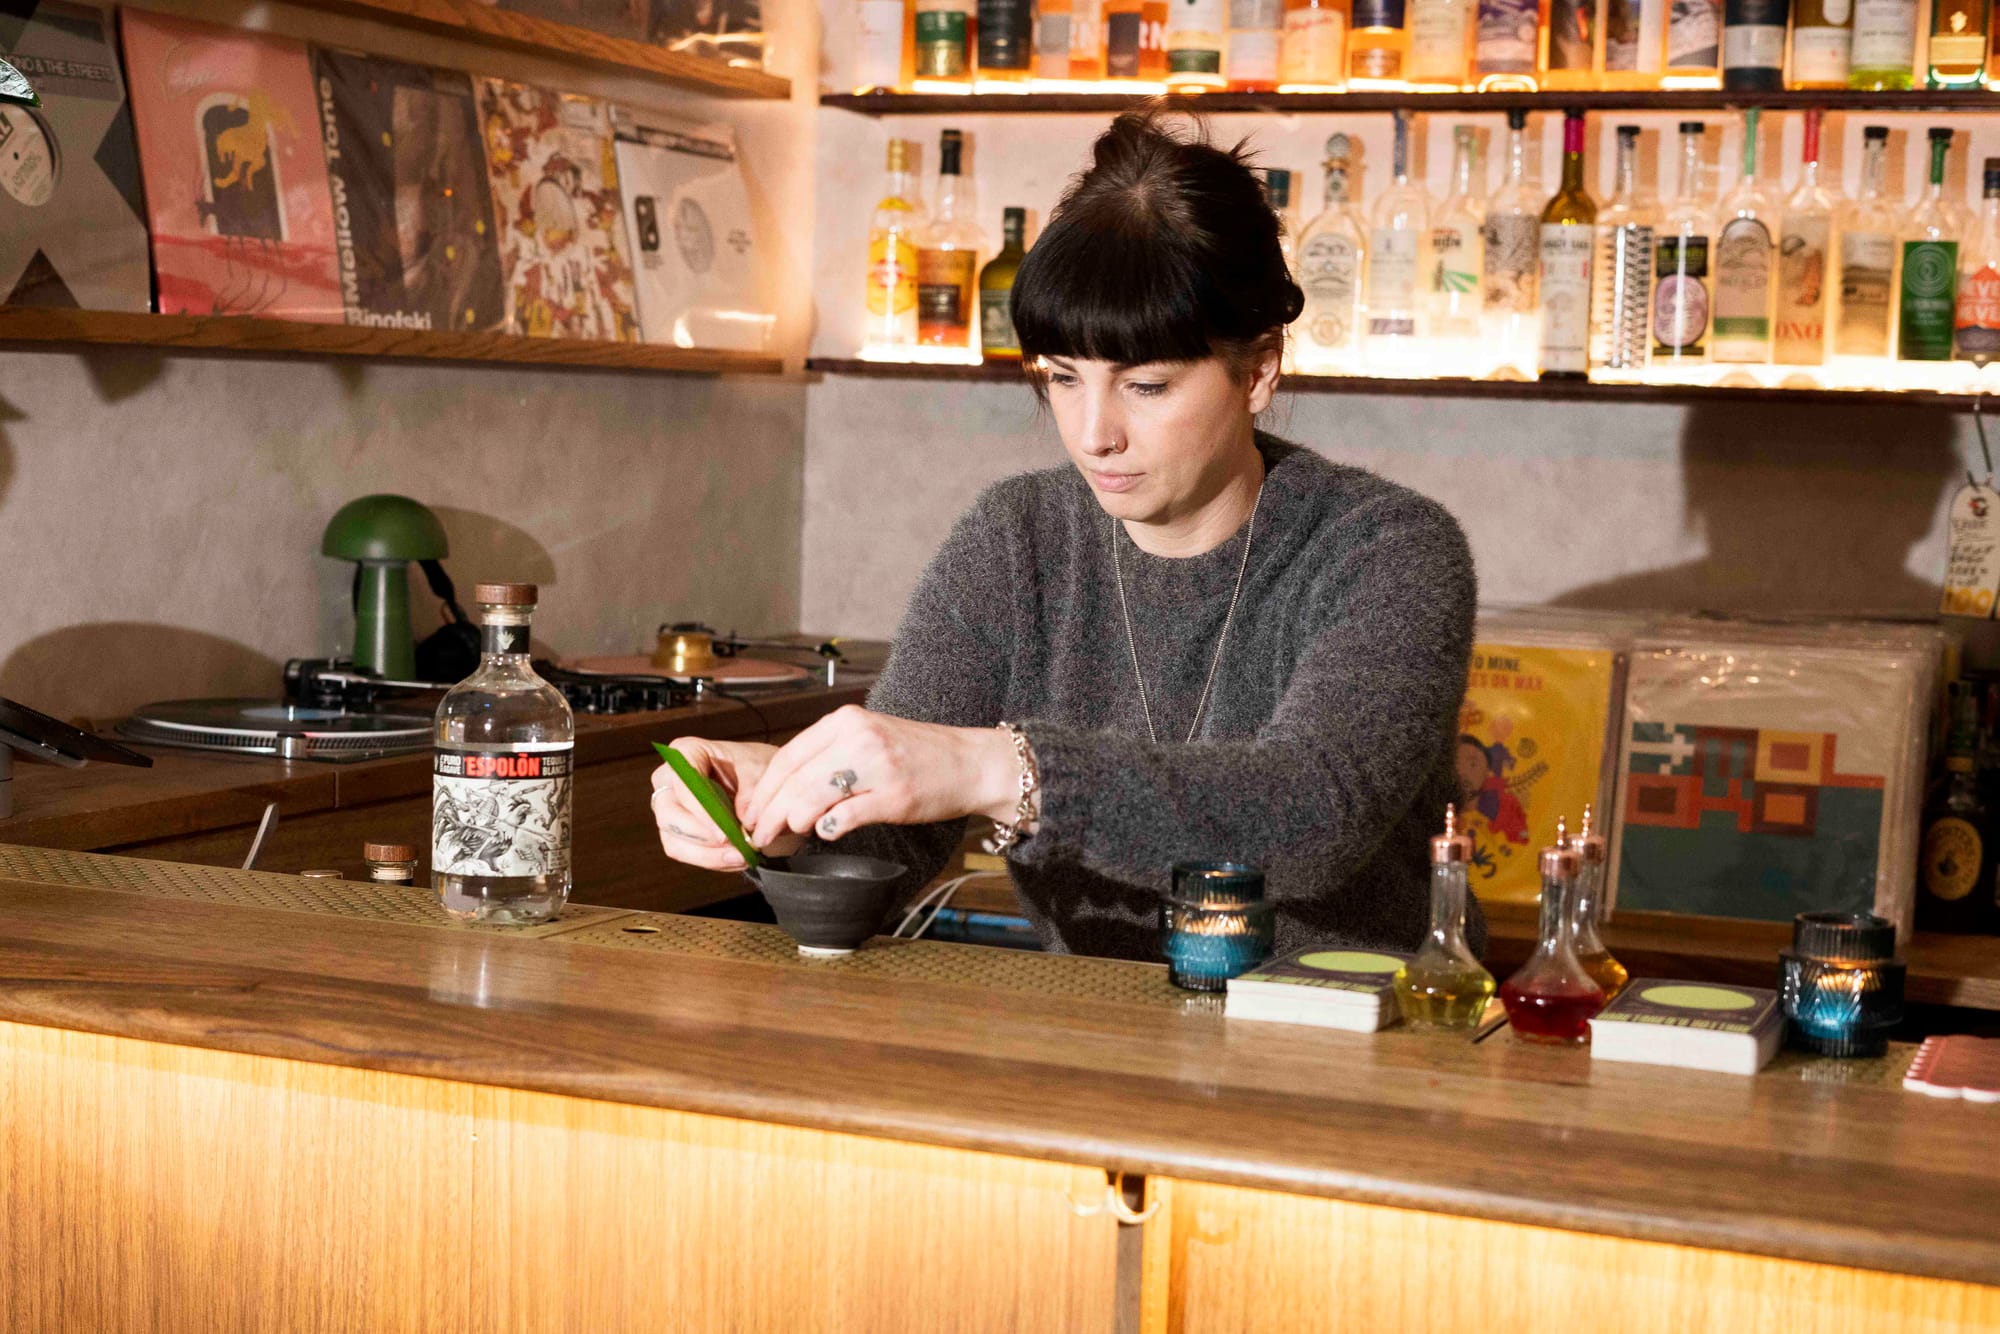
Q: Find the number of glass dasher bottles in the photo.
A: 3